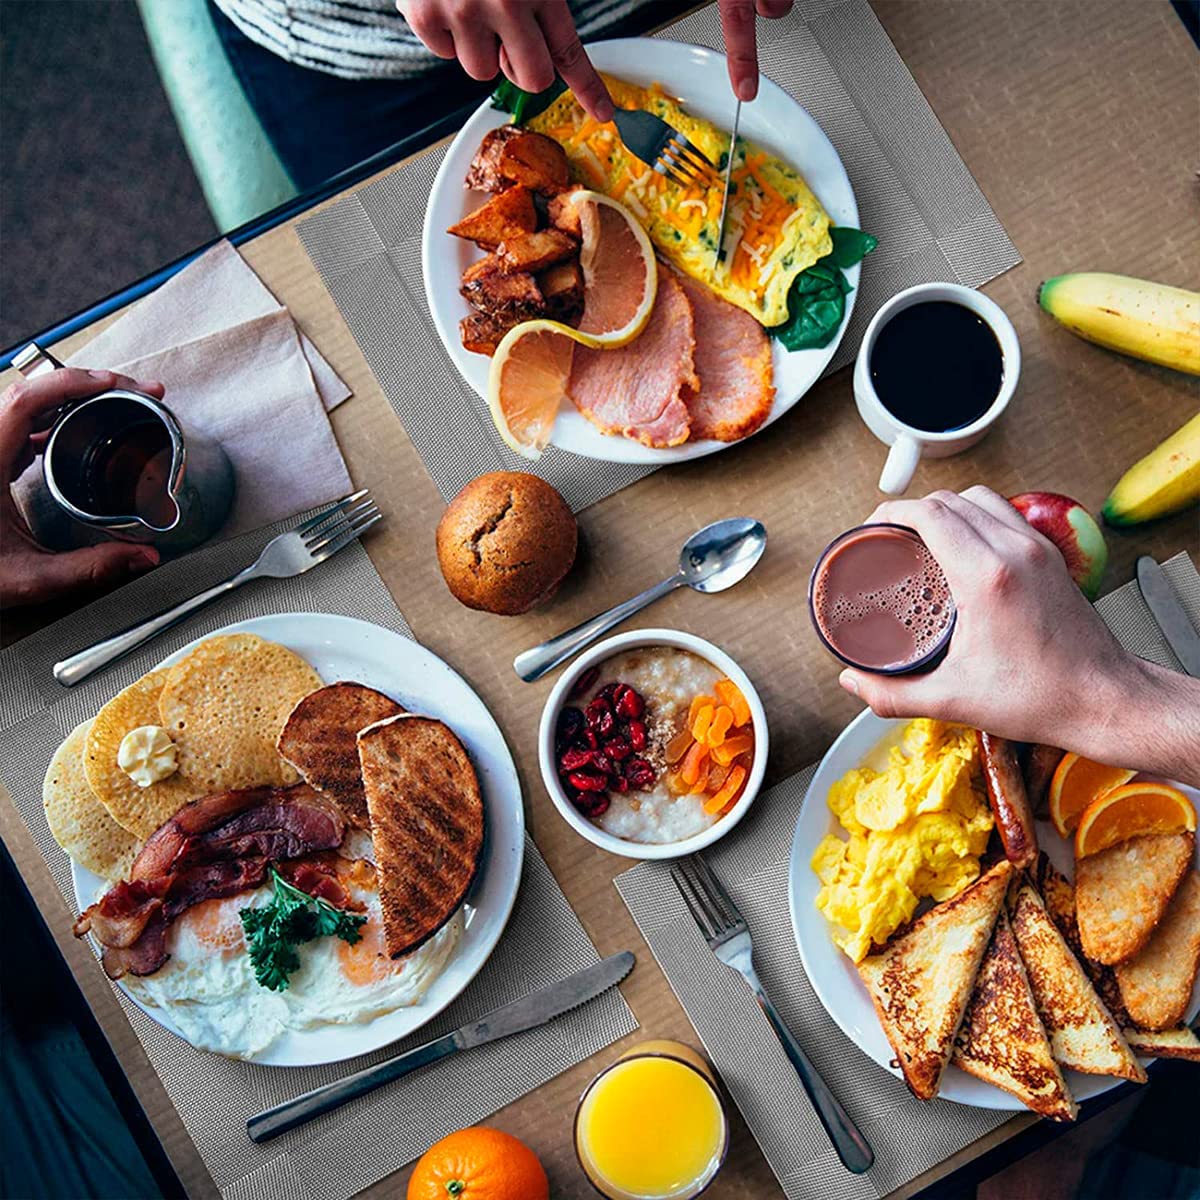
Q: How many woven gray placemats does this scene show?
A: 3